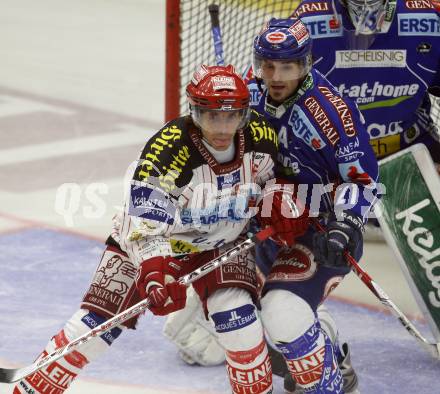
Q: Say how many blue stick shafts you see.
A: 1